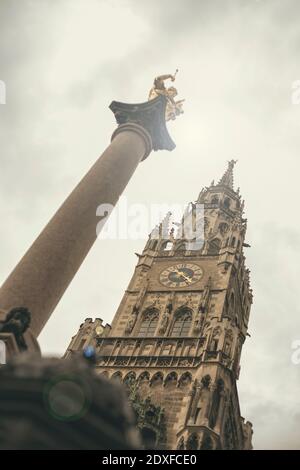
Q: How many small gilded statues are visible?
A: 1